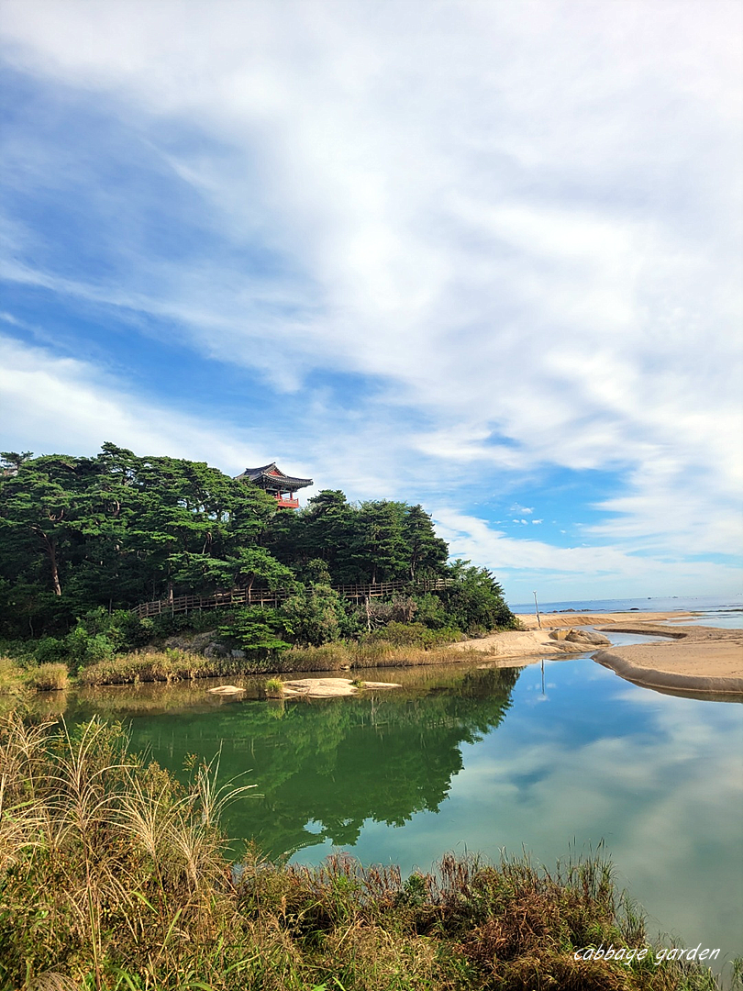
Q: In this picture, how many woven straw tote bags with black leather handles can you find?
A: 0